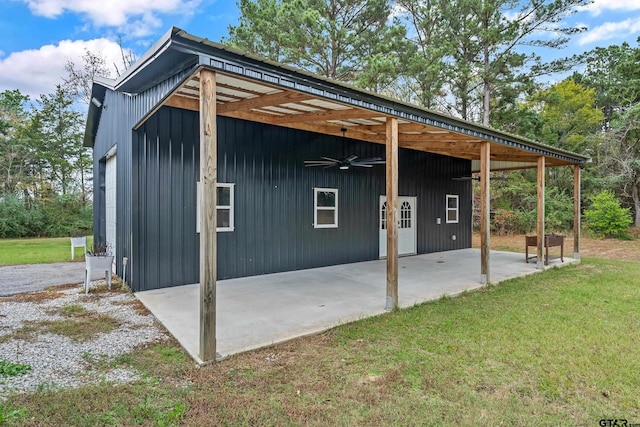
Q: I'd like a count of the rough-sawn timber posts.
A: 5